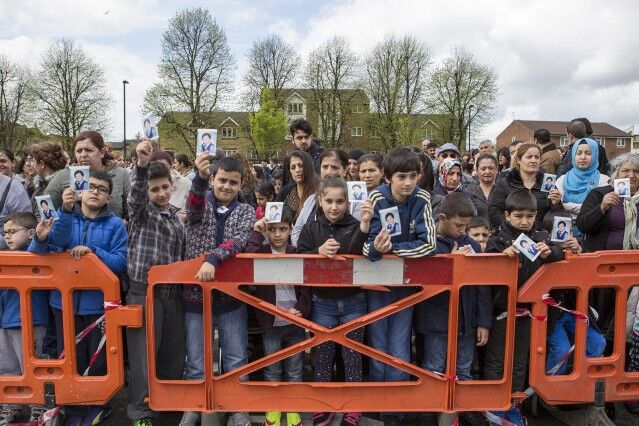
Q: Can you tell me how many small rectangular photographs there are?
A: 11